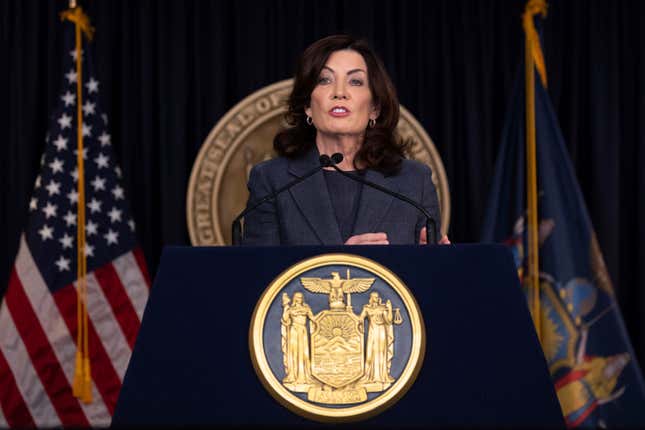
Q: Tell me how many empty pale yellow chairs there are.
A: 0